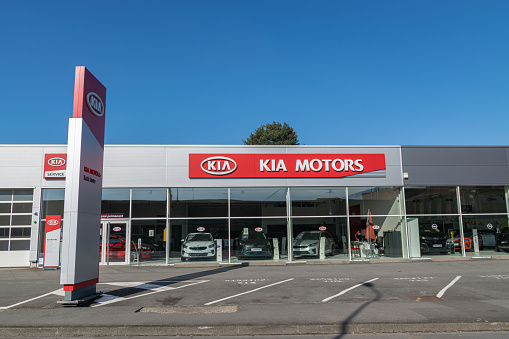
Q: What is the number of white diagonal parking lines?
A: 5